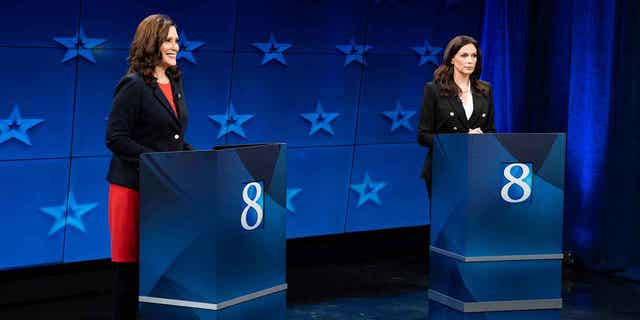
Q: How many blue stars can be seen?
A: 12